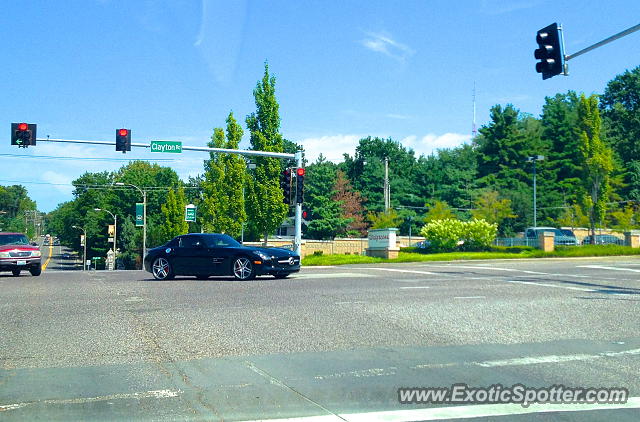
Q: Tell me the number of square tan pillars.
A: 2